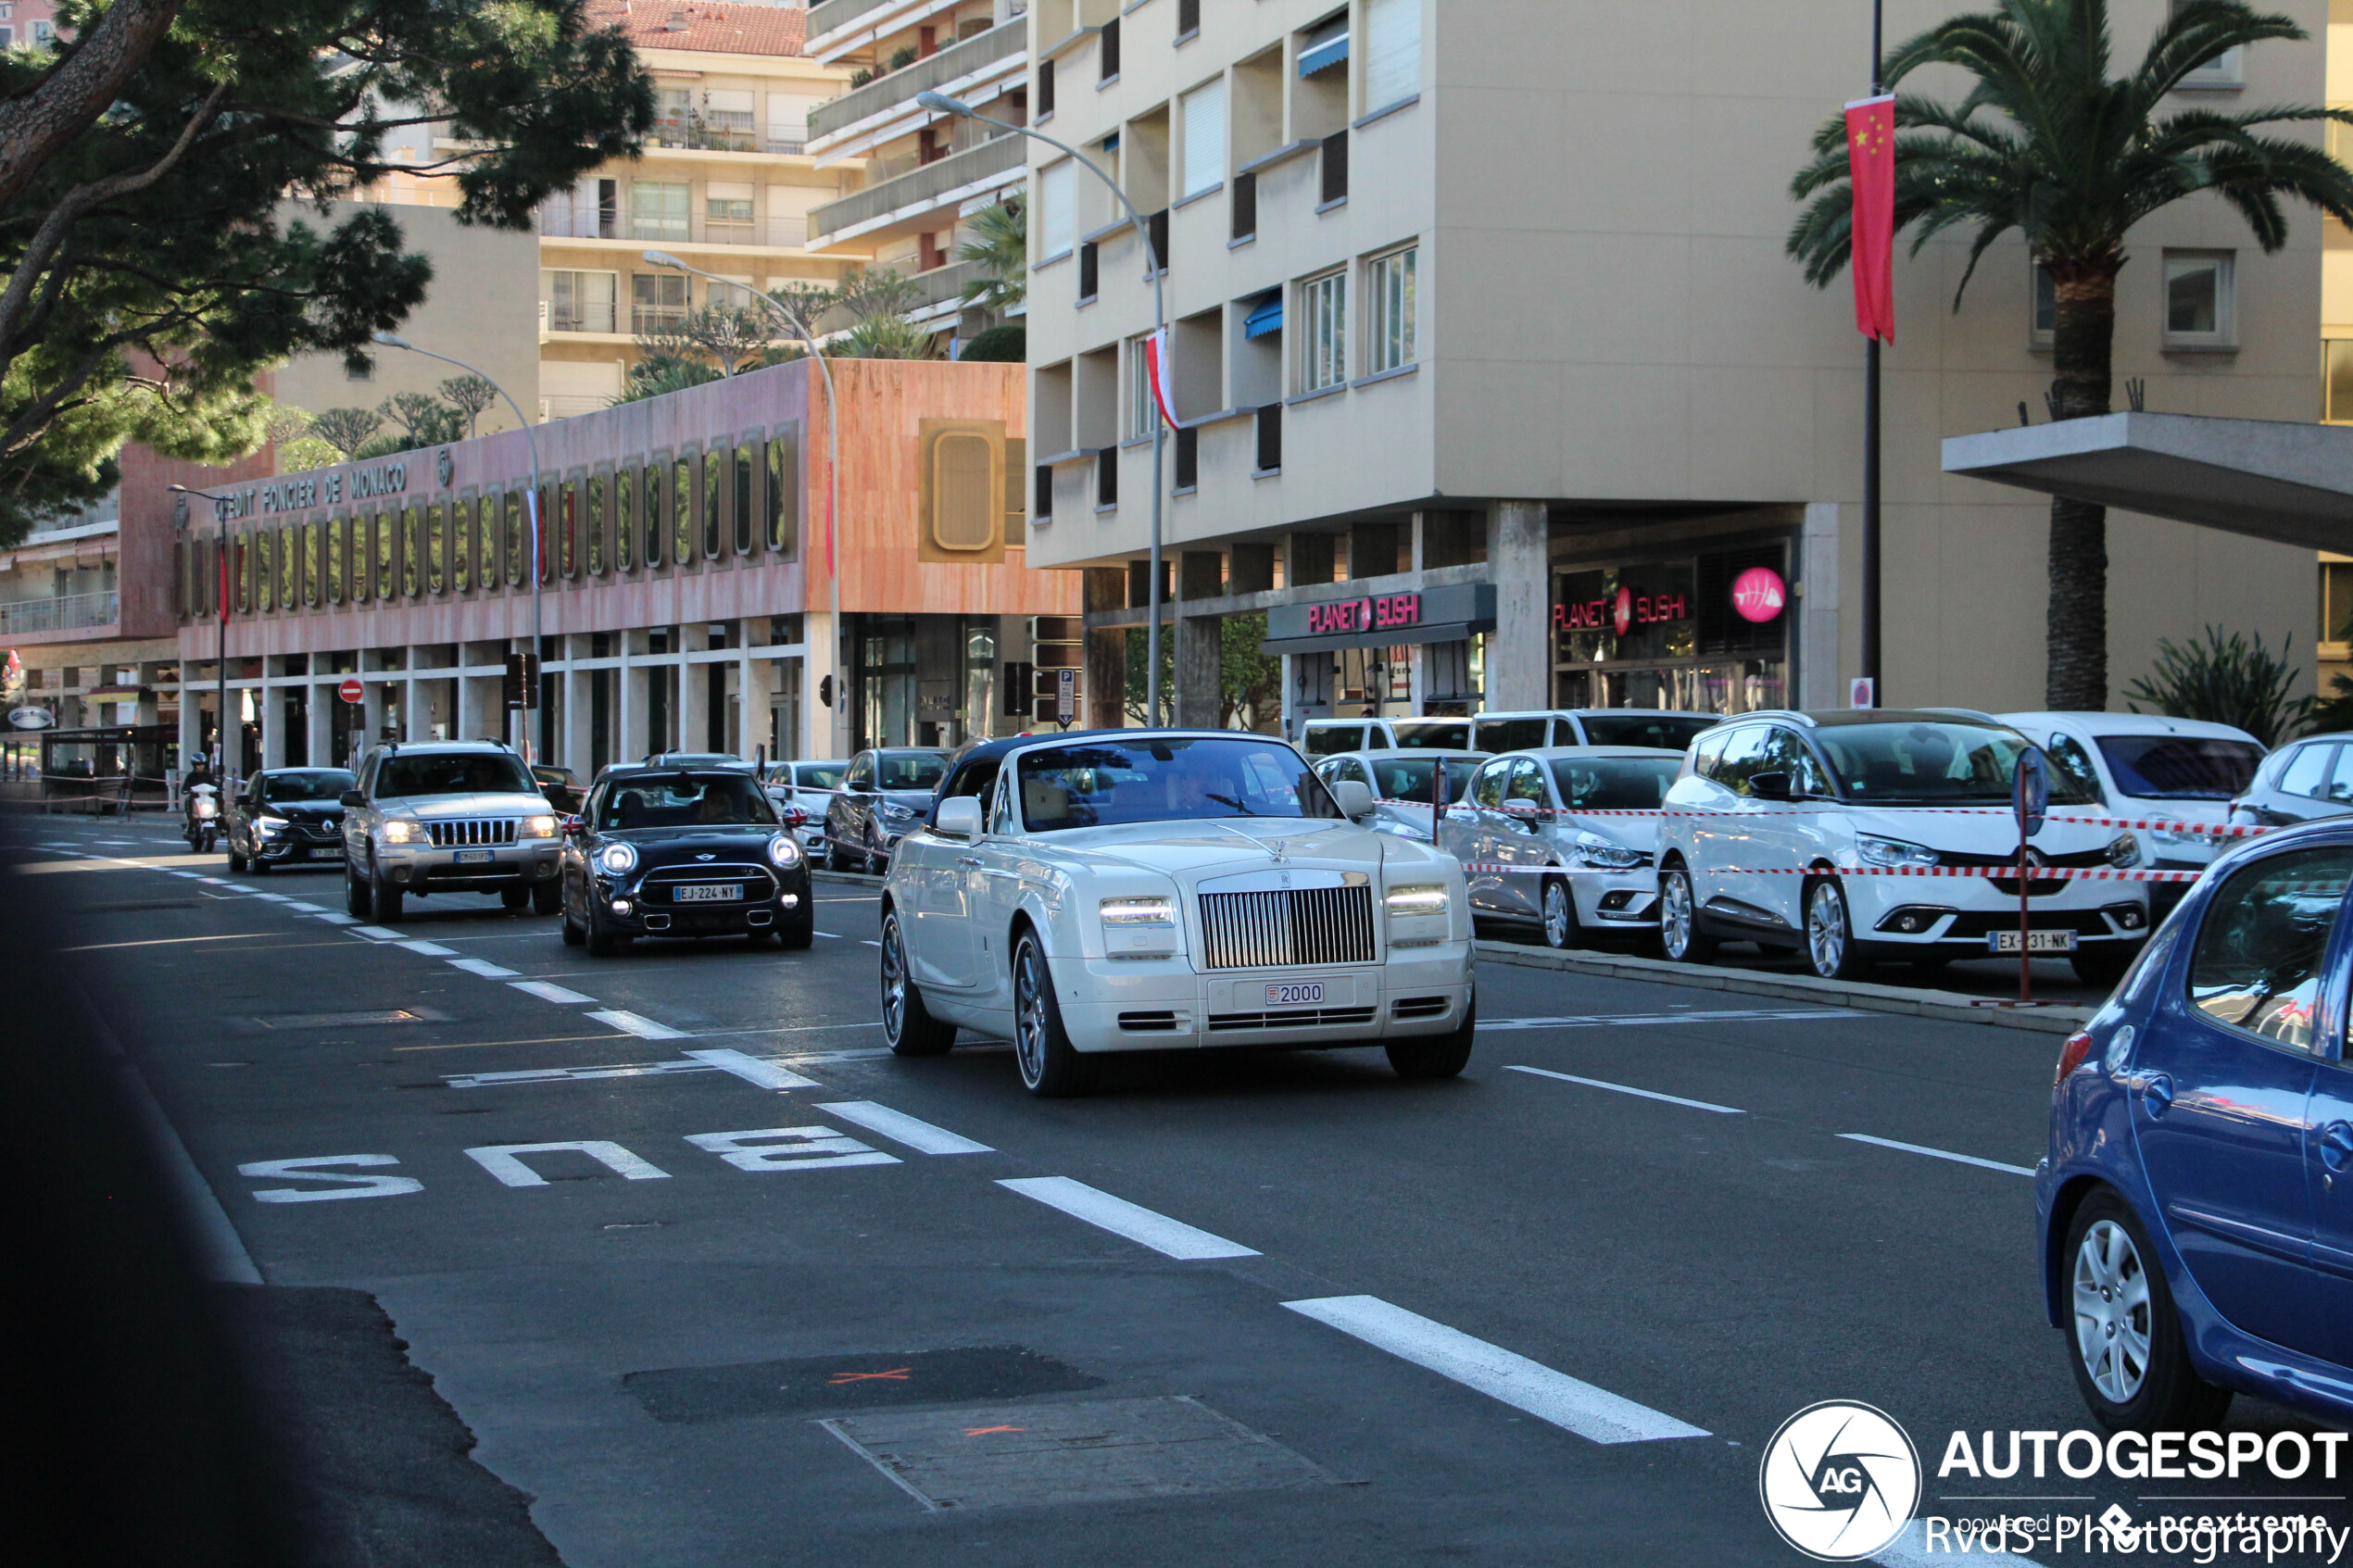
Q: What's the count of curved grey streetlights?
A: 3